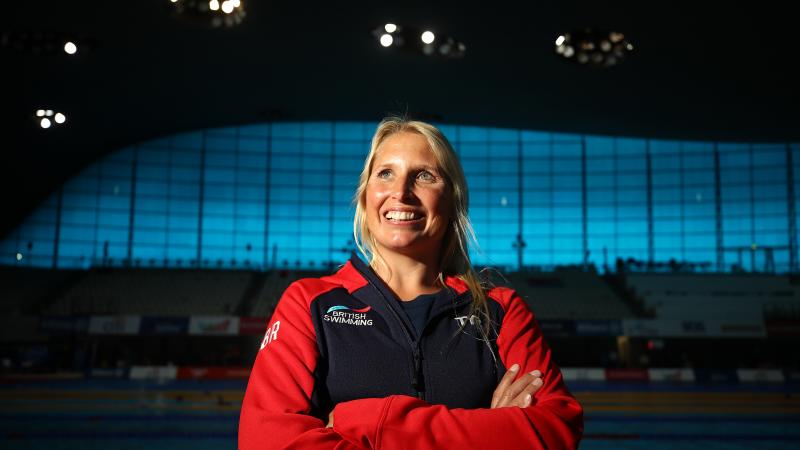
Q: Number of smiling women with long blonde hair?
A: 1